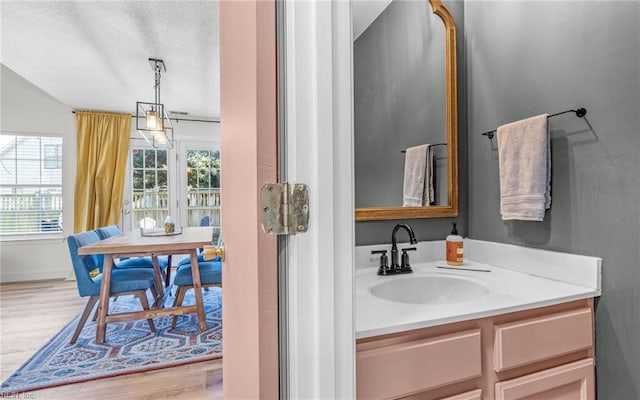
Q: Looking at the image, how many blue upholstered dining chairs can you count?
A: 4